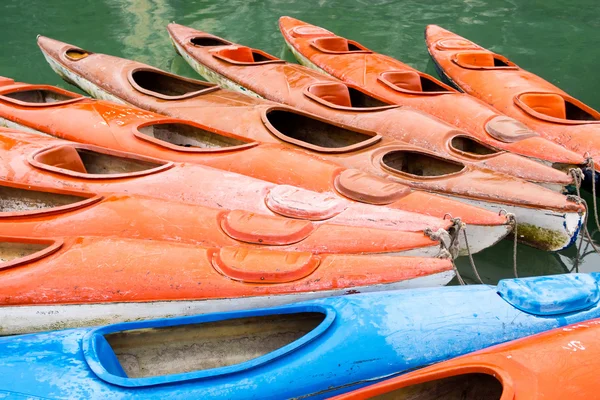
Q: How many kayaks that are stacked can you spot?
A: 10